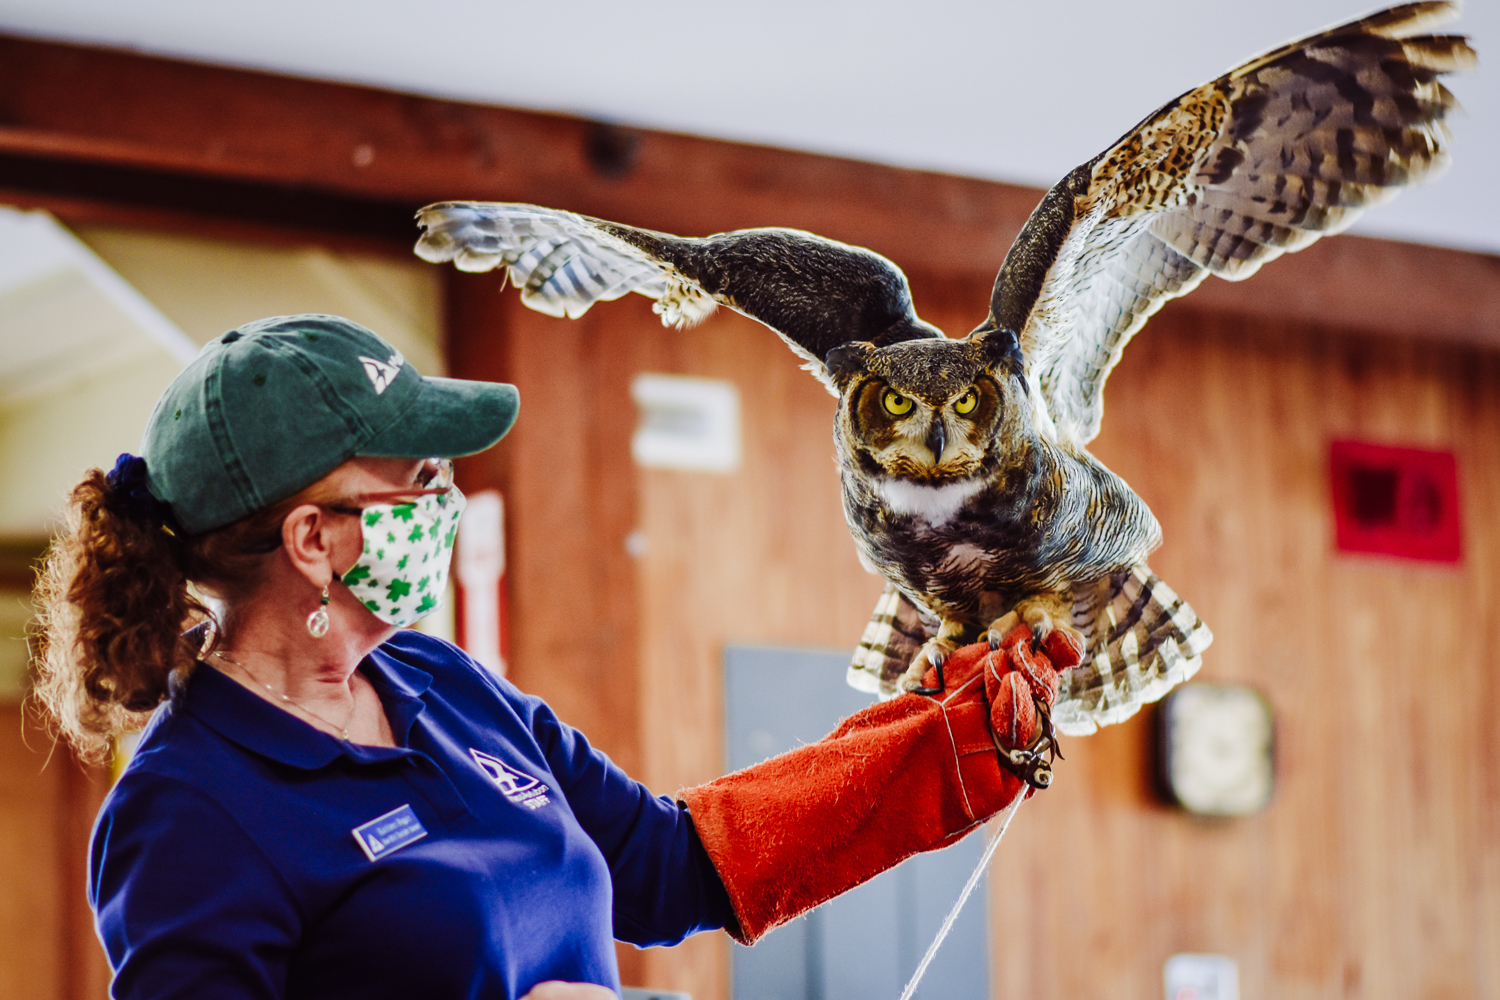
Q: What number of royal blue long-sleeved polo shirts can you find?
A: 1